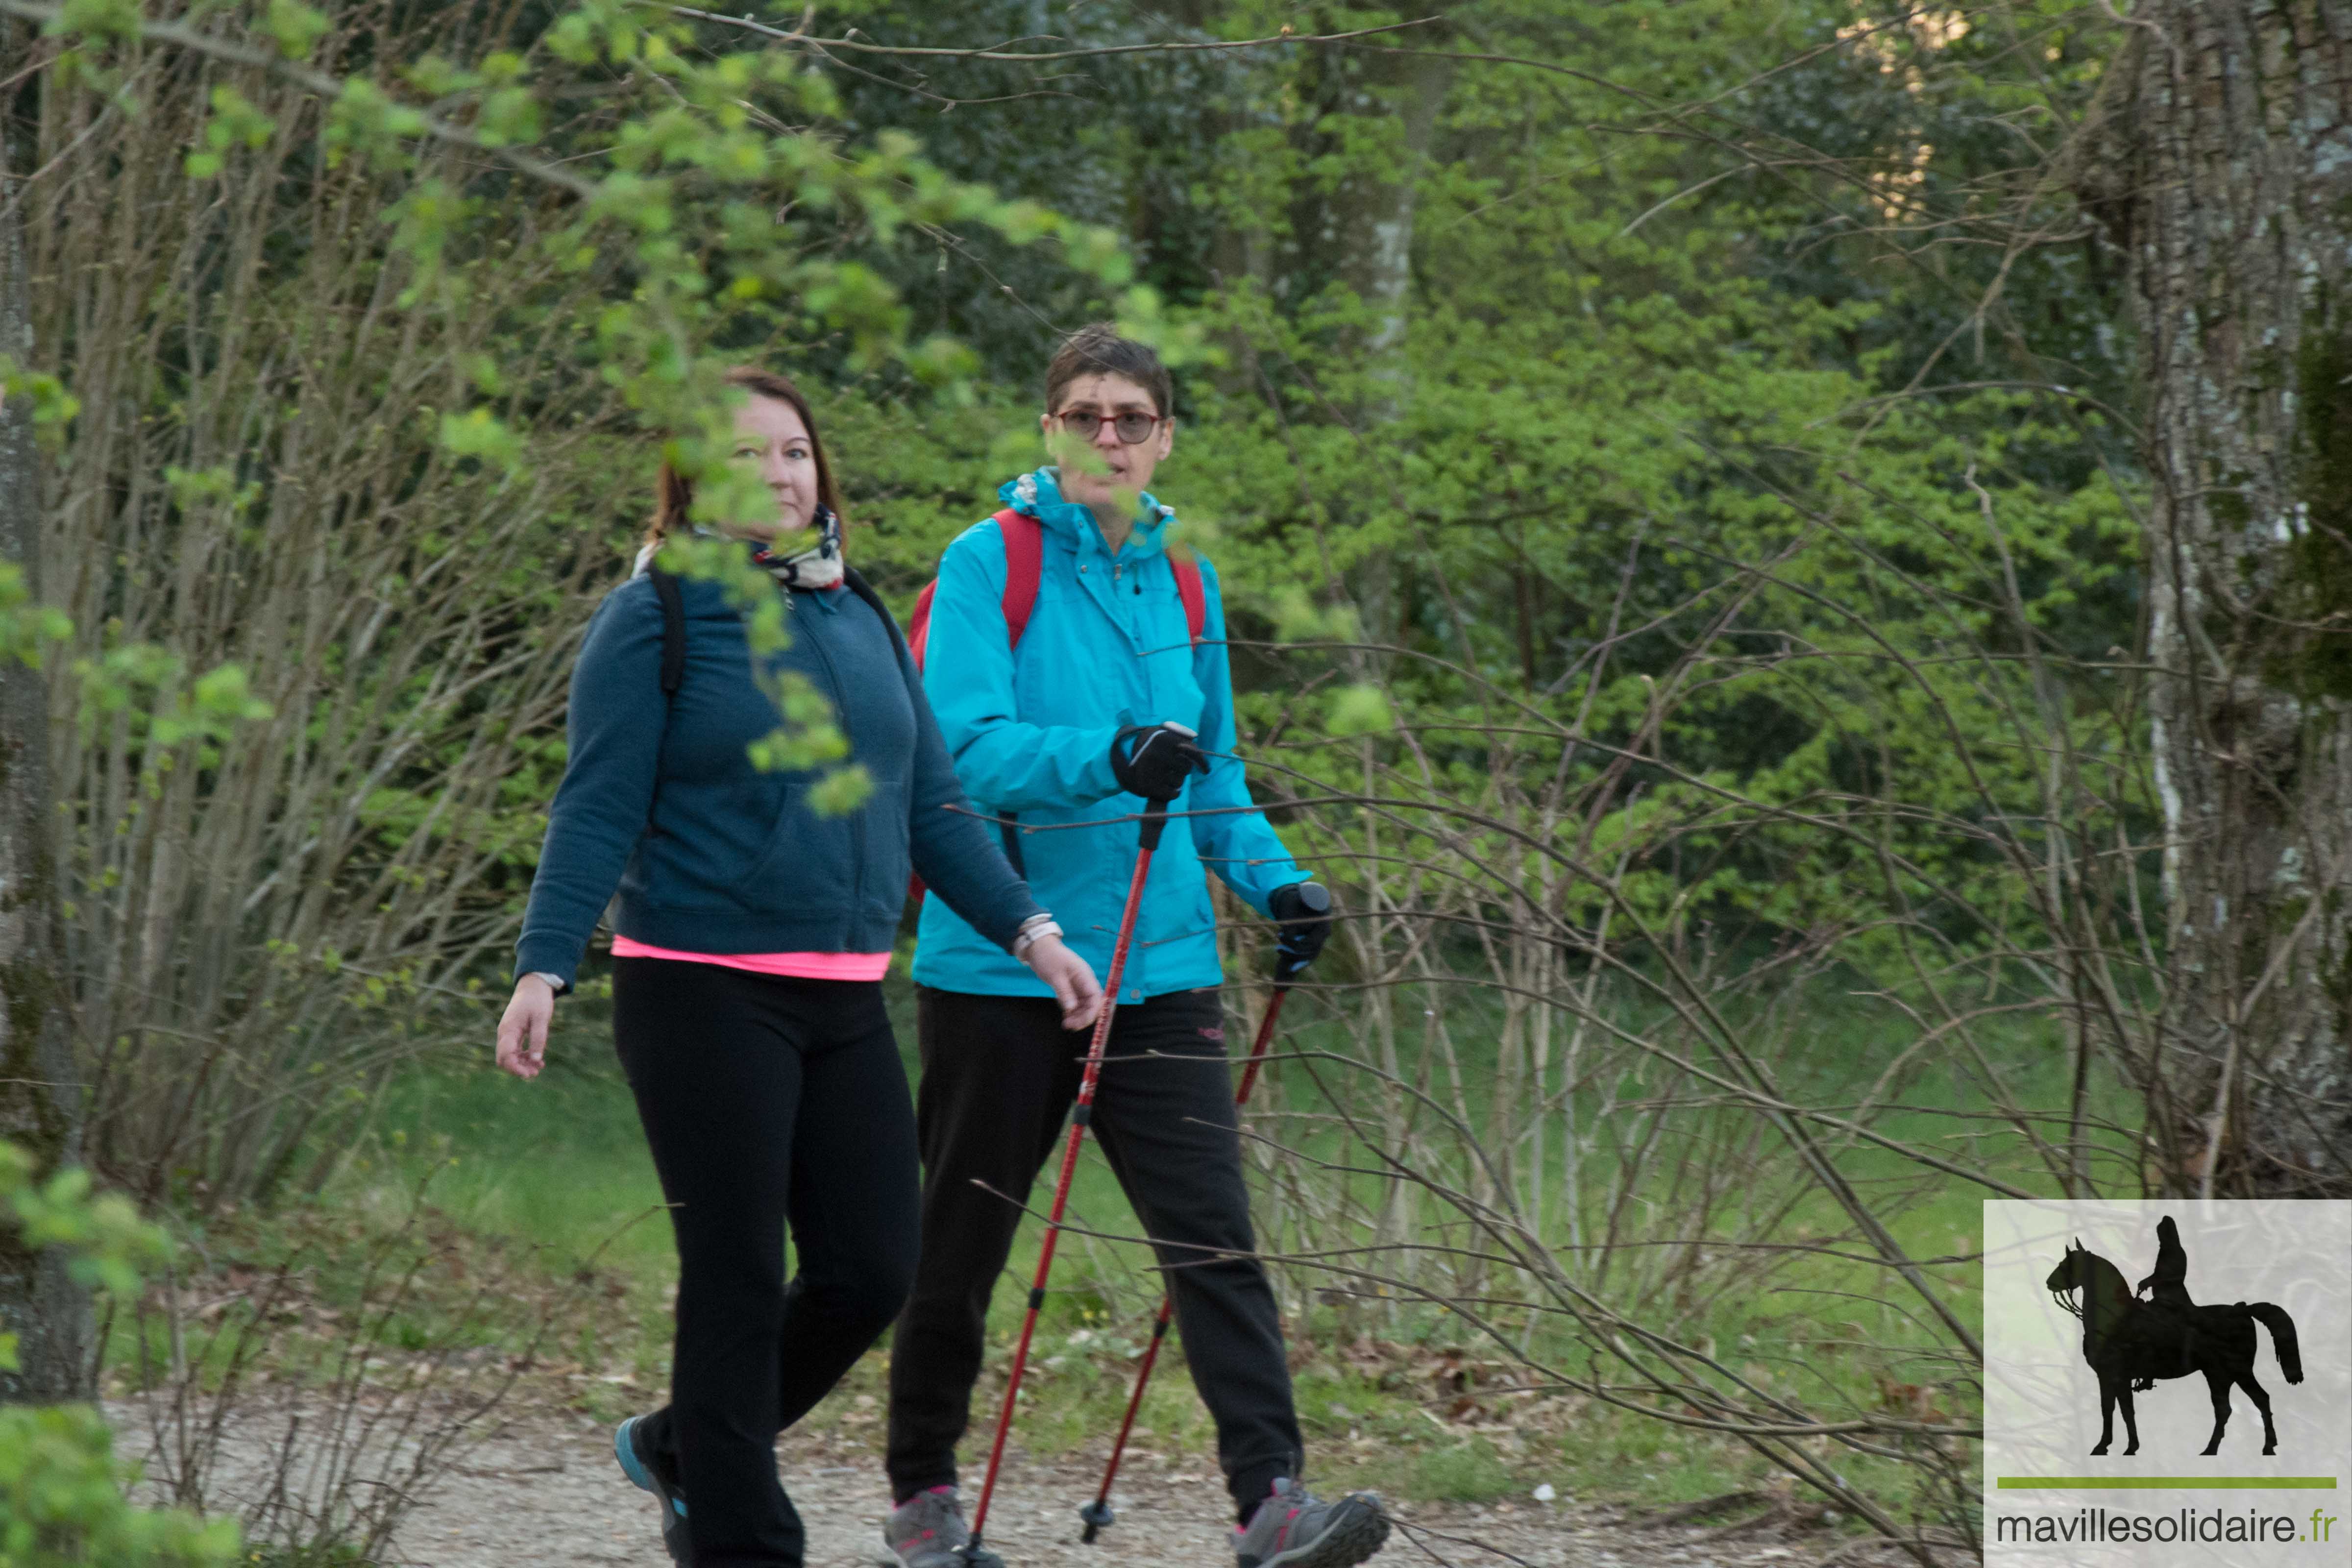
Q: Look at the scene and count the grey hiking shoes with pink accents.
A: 2